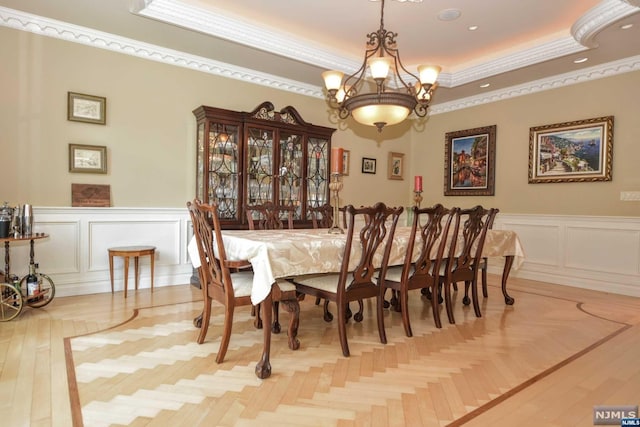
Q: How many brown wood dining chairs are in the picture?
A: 8